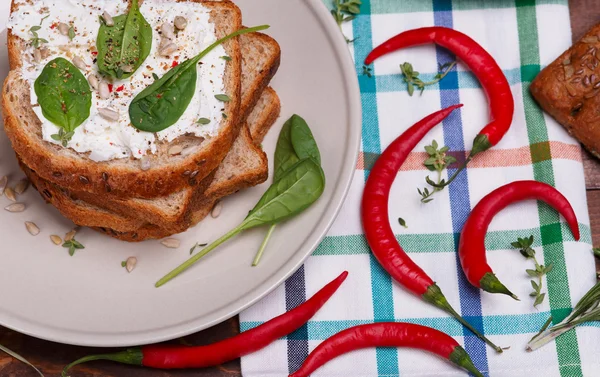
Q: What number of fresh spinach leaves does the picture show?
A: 5